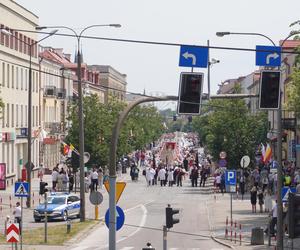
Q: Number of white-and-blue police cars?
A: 1